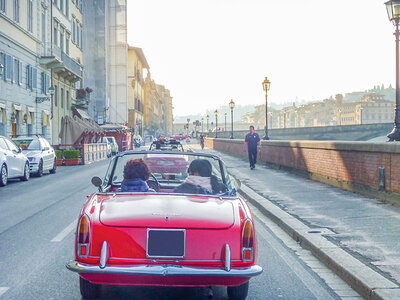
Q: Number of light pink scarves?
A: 1